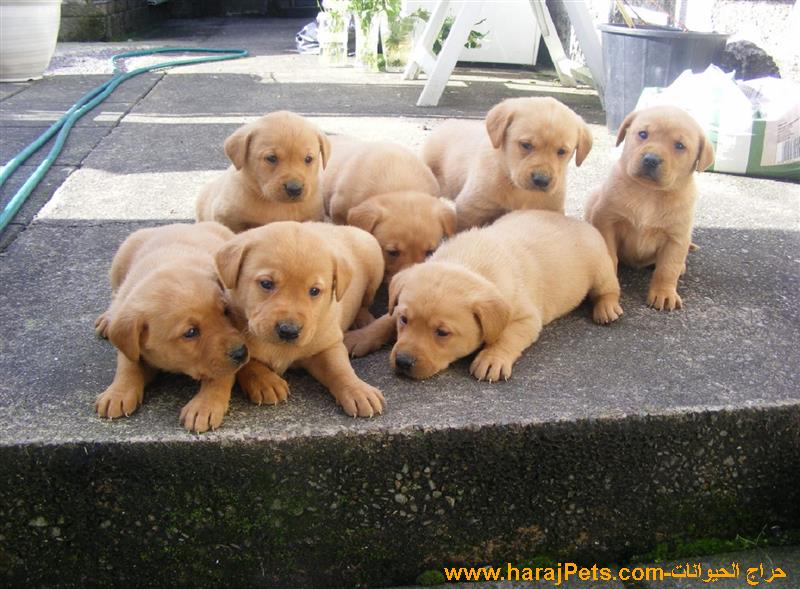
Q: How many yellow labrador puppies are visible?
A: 7